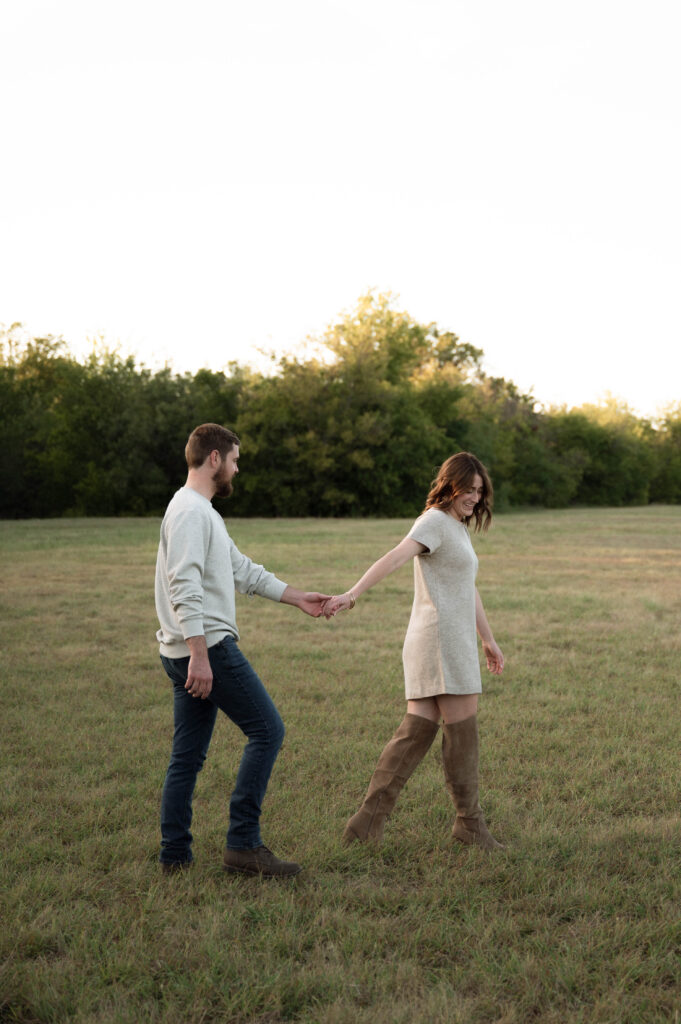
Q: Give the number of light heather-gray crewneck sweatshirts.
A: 1